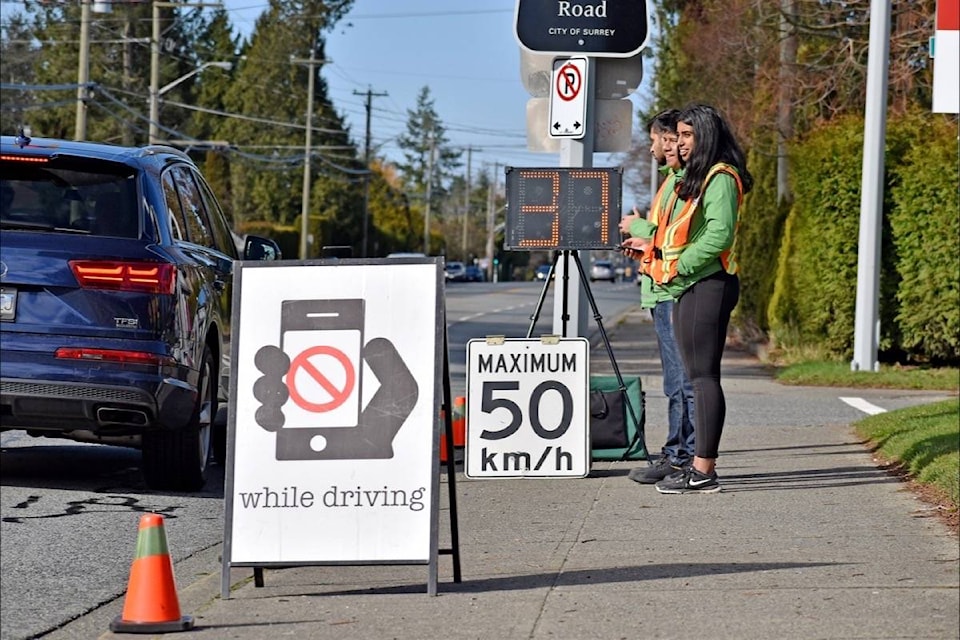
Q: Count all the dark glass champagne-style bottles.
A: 0